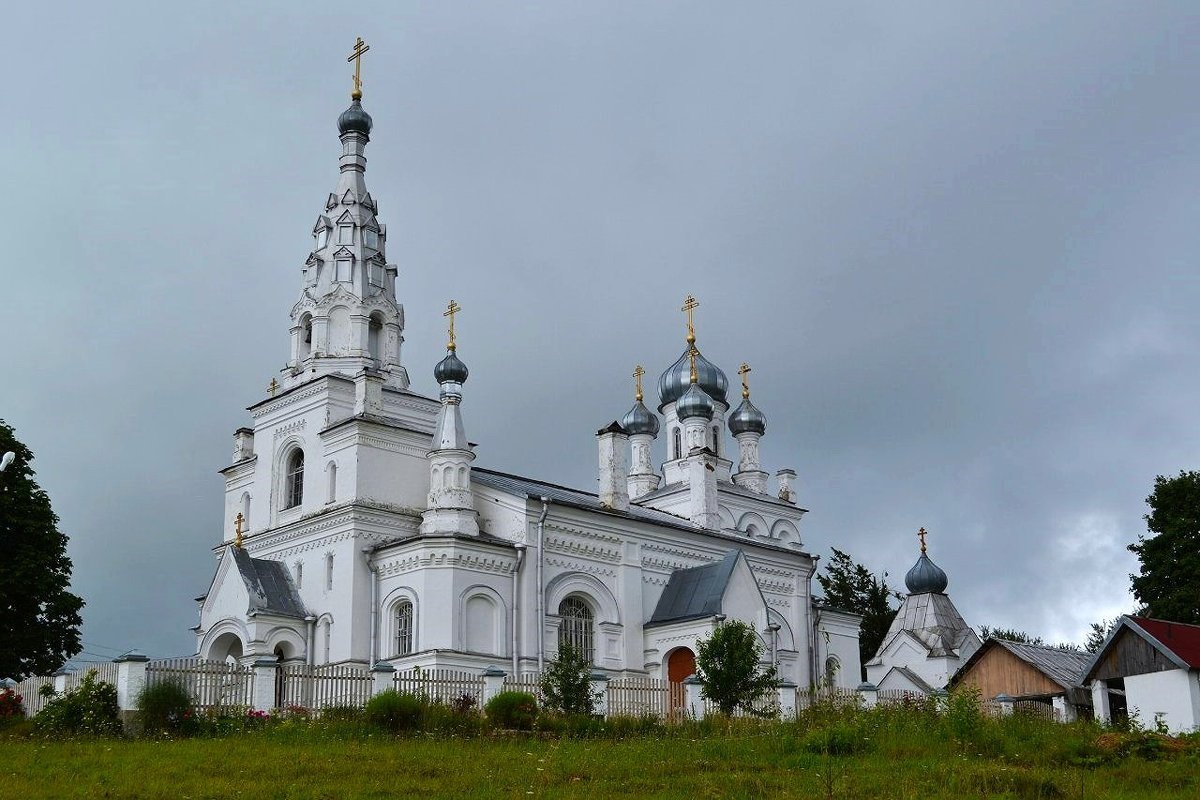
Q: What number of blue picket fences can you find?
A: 0